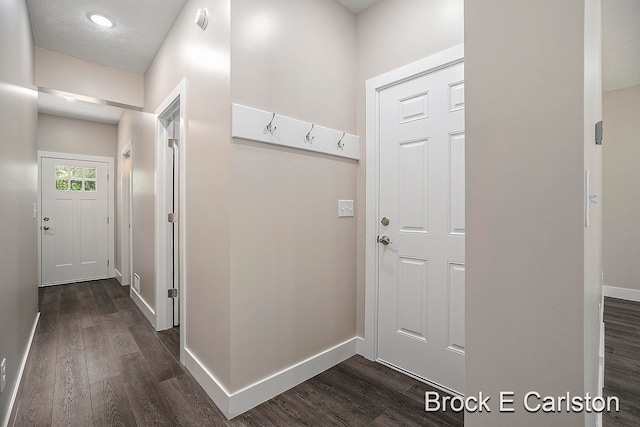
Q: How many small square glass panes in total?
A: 6